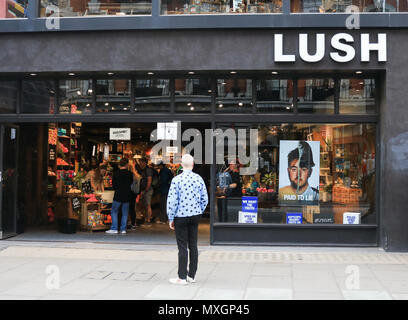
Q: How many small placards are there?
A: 4